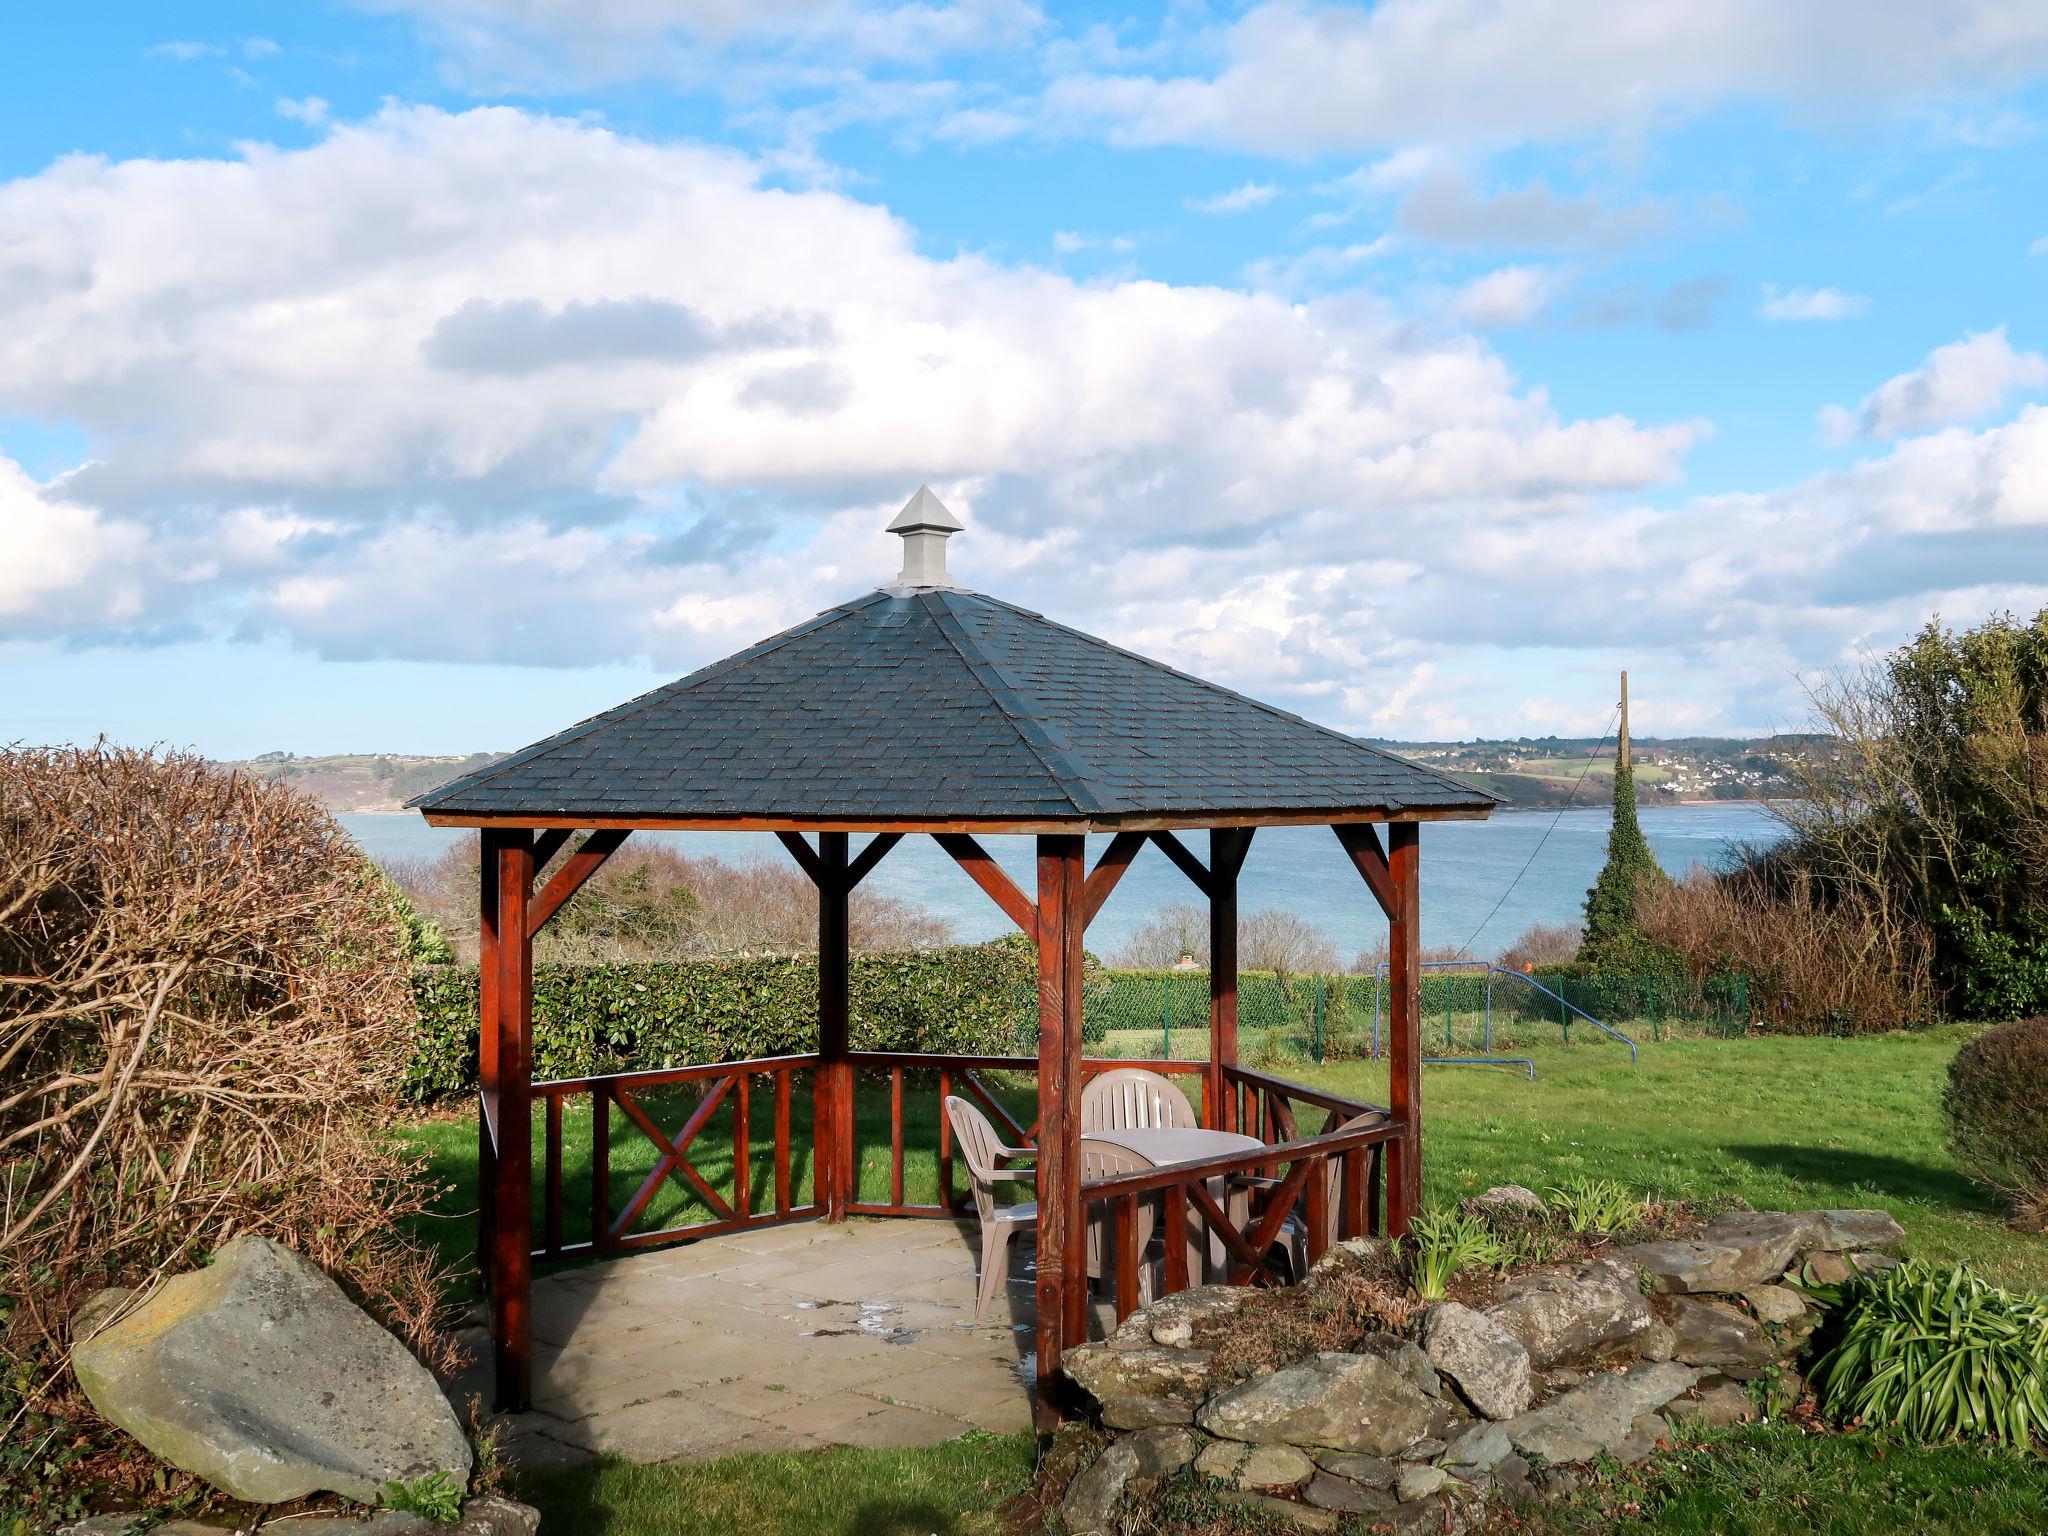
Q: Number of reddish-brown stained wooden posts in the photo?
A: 6